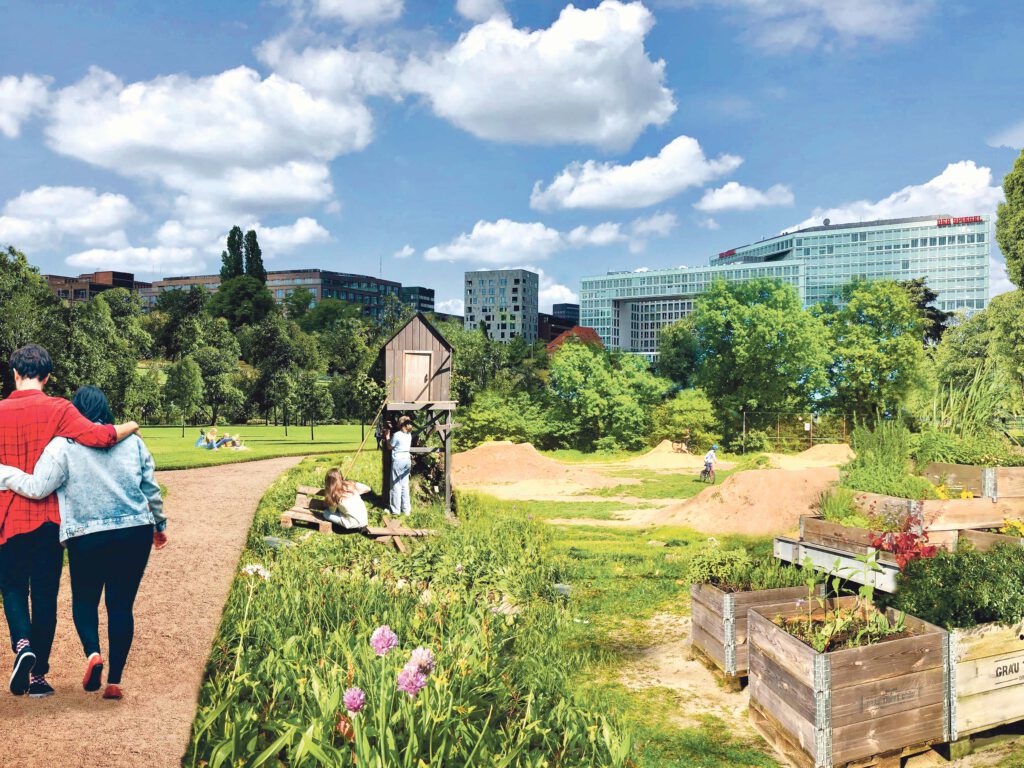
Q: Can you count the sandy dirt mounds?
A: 4